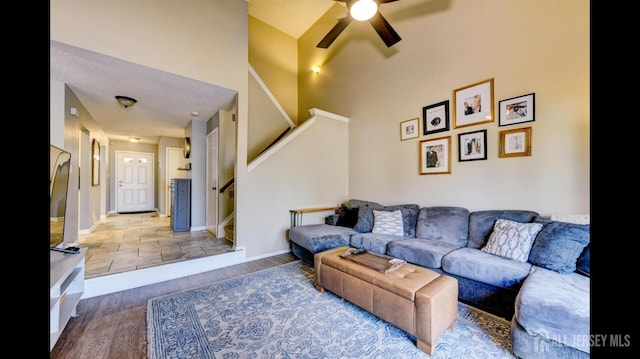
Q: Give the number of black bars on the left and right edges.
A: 2